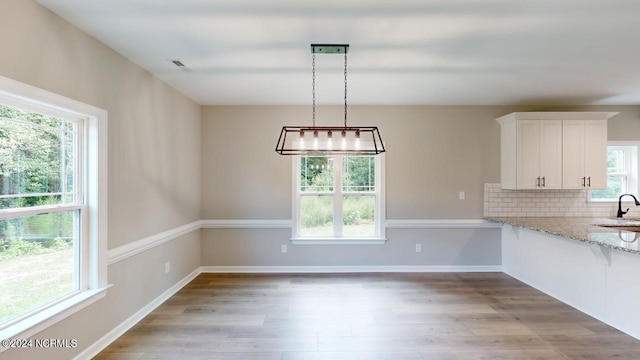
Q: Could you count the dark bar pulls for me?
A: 4